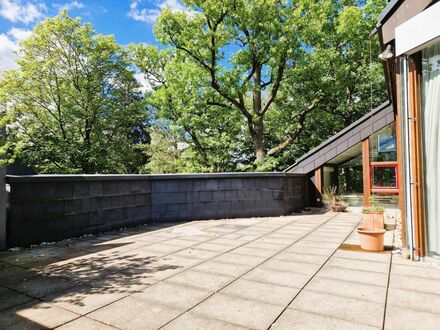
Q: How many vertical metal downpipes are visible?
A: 1